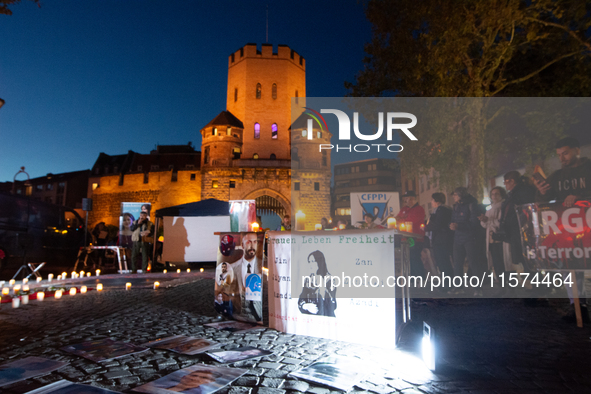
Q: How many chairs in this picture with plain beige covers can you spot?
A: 0